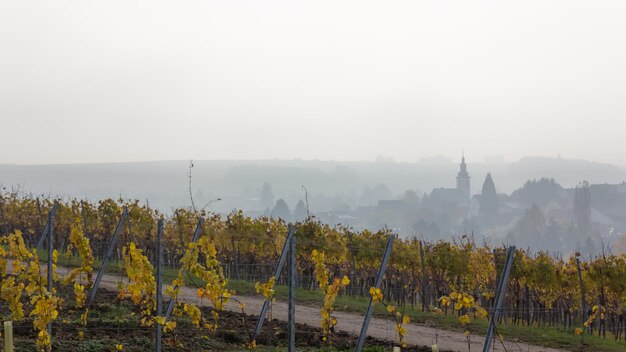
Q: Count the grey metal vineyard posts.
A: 9